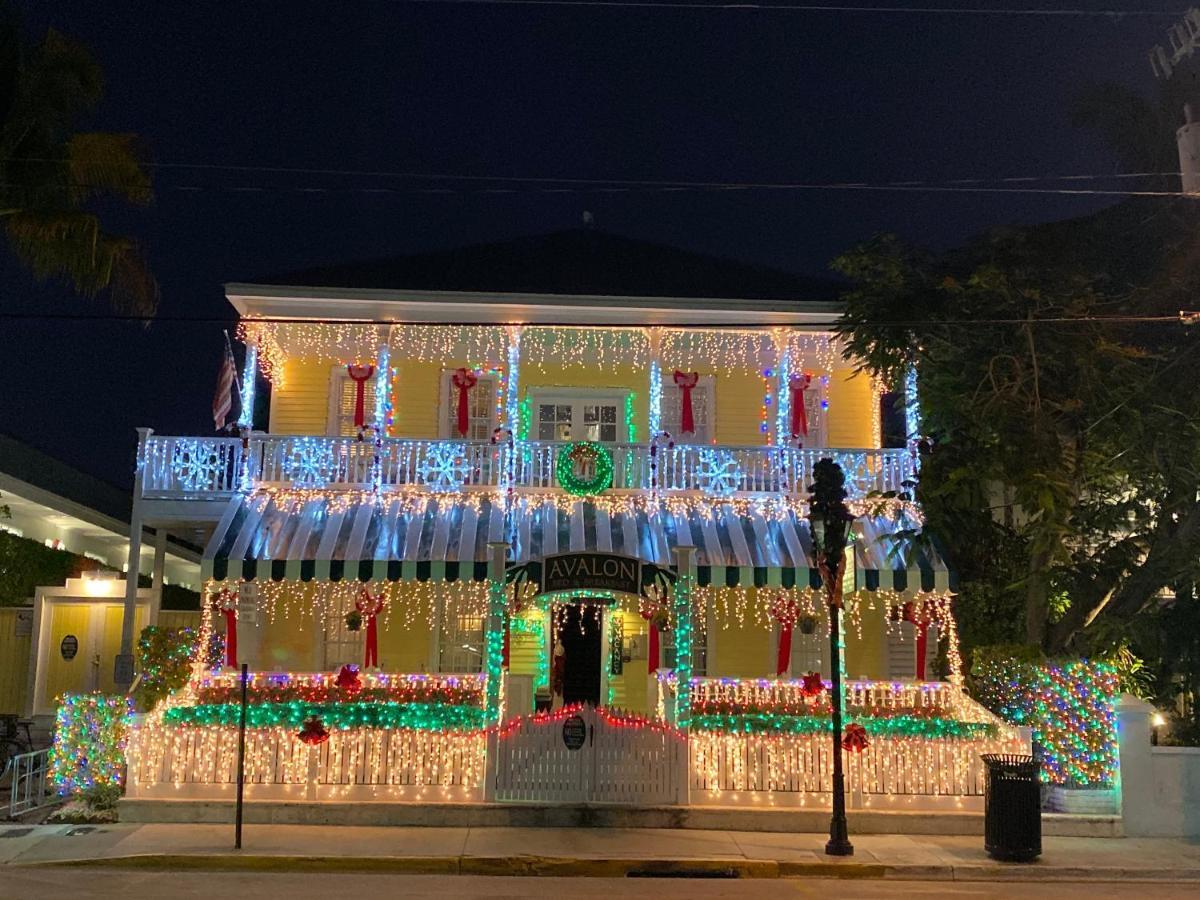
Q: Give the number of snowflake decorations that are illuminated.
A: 5